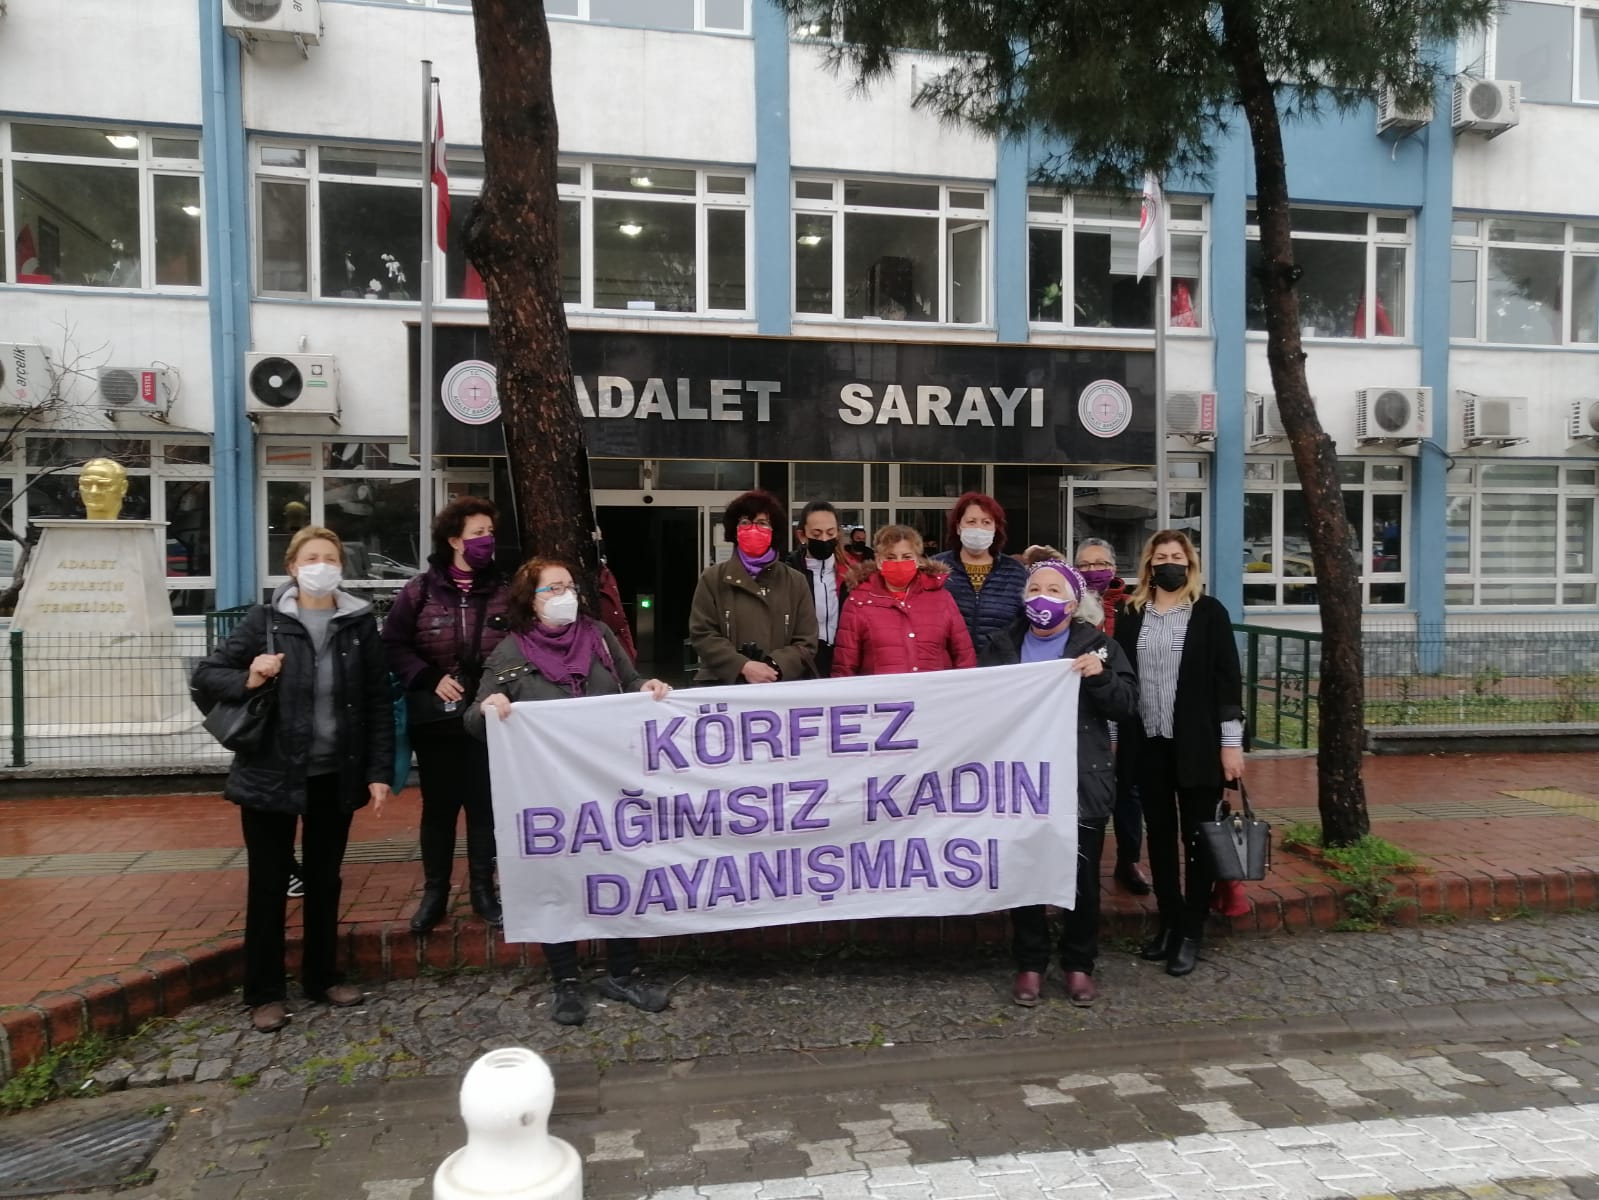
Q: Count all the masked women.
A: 10